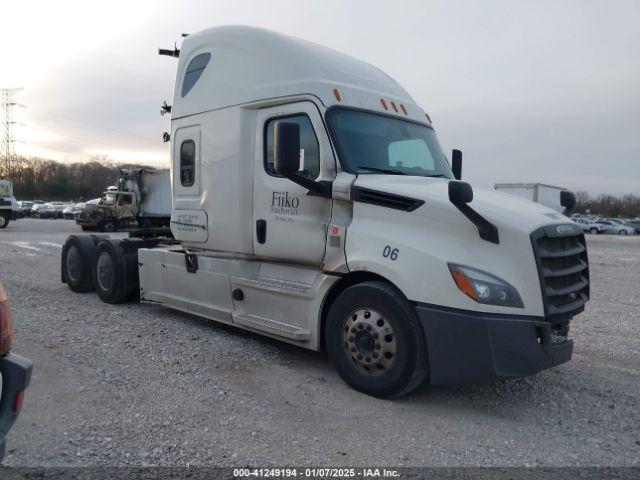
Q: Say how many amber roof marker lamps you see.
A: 5